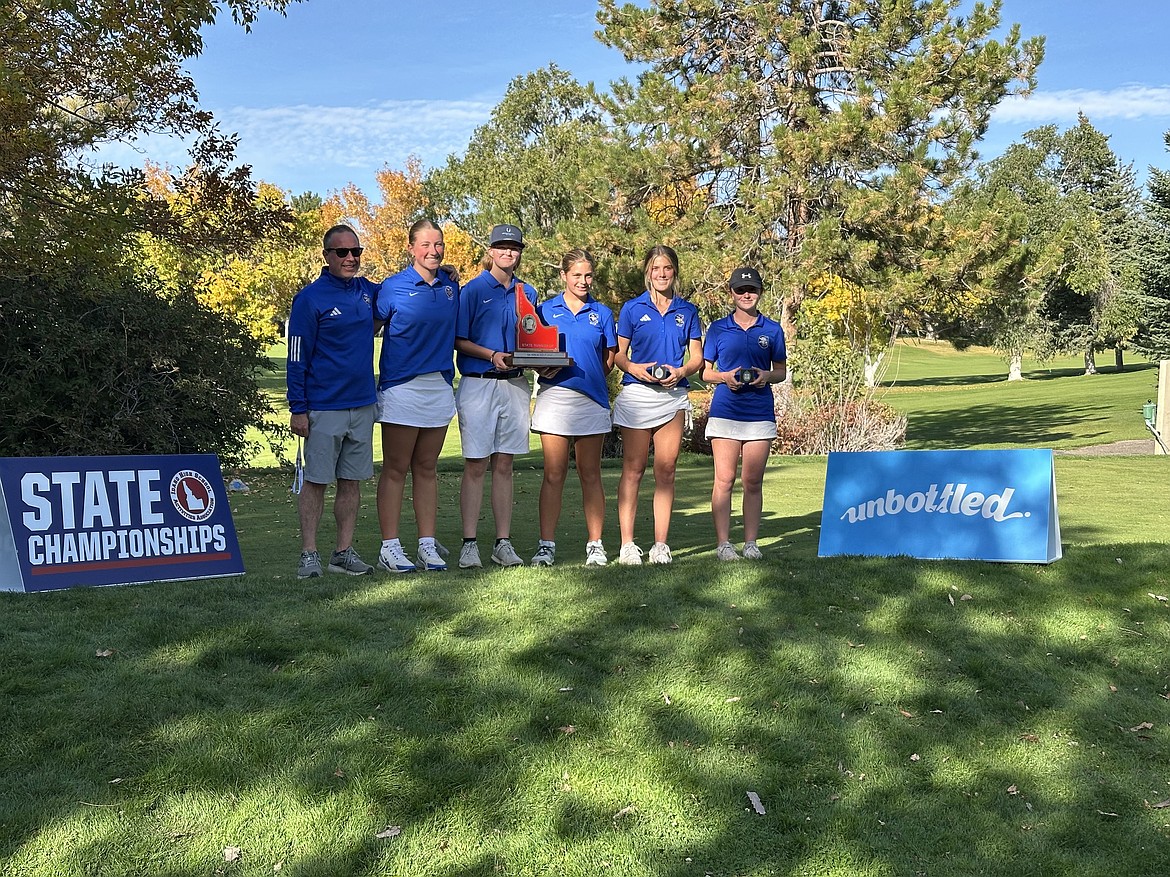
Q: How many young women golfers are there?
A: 5